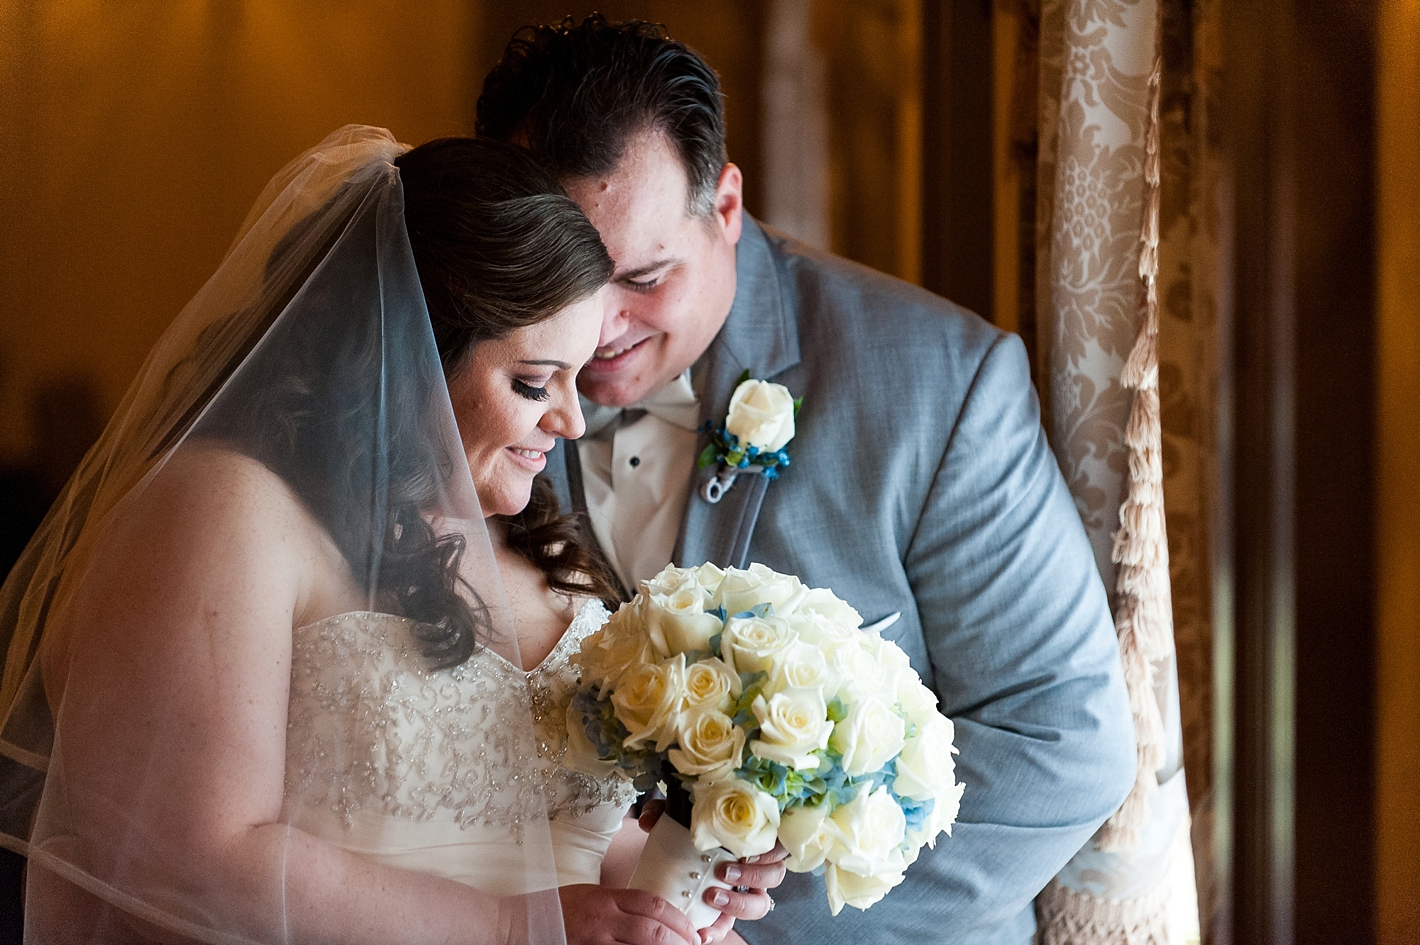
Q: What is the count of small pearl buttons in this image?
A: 3